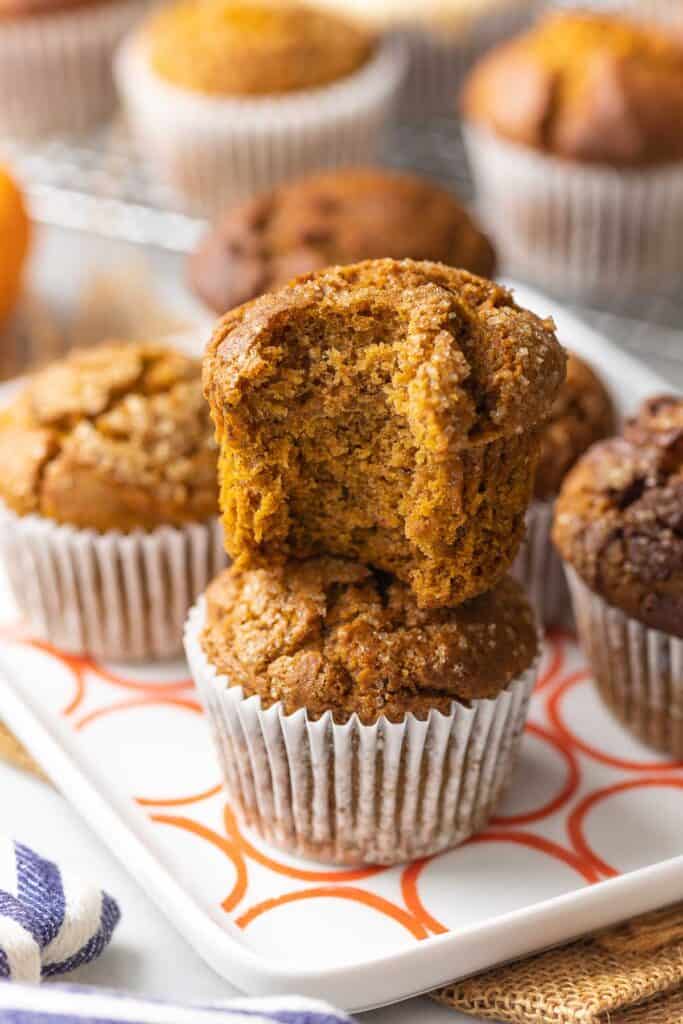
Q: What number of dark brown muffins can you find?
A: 1